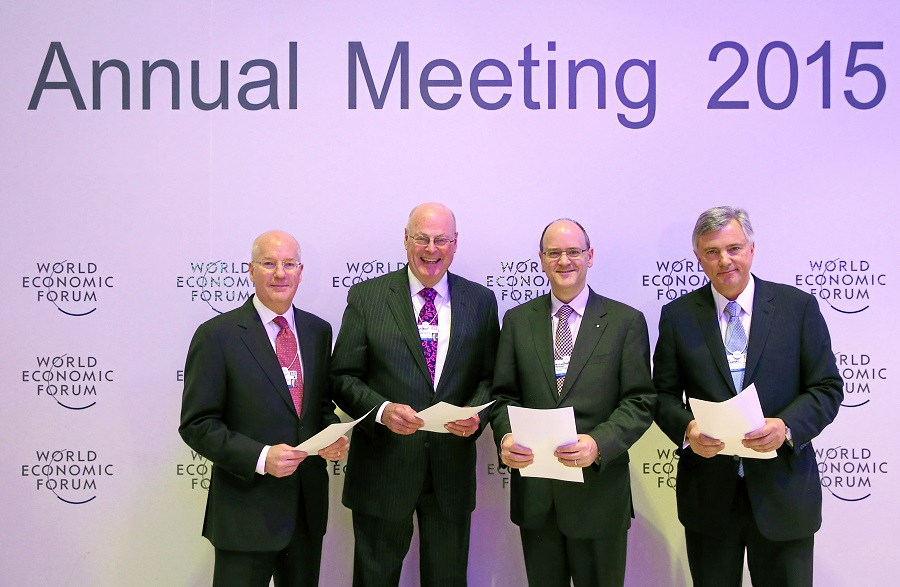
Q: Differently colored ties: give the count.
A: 4